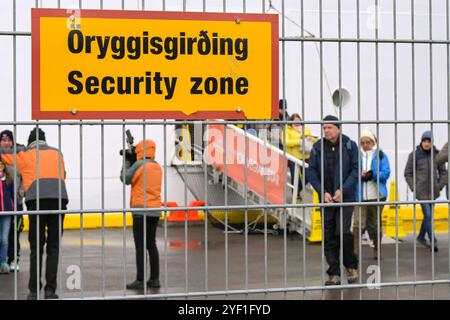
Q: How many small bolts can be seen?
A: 4